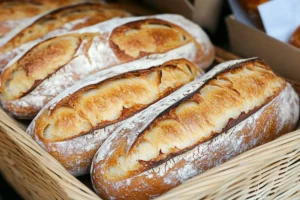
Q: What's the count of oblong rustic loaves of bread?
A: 5